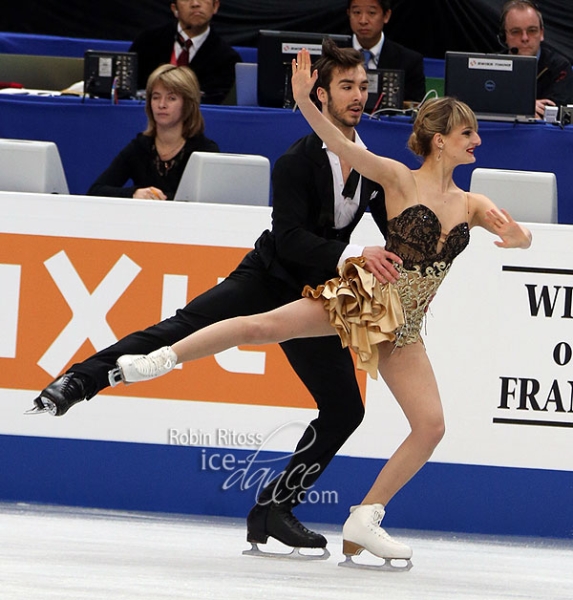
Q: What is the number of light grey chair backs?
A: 3